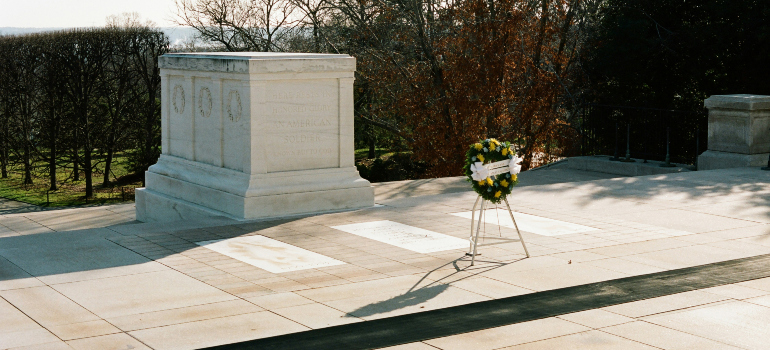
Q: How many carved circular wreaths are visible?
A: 3